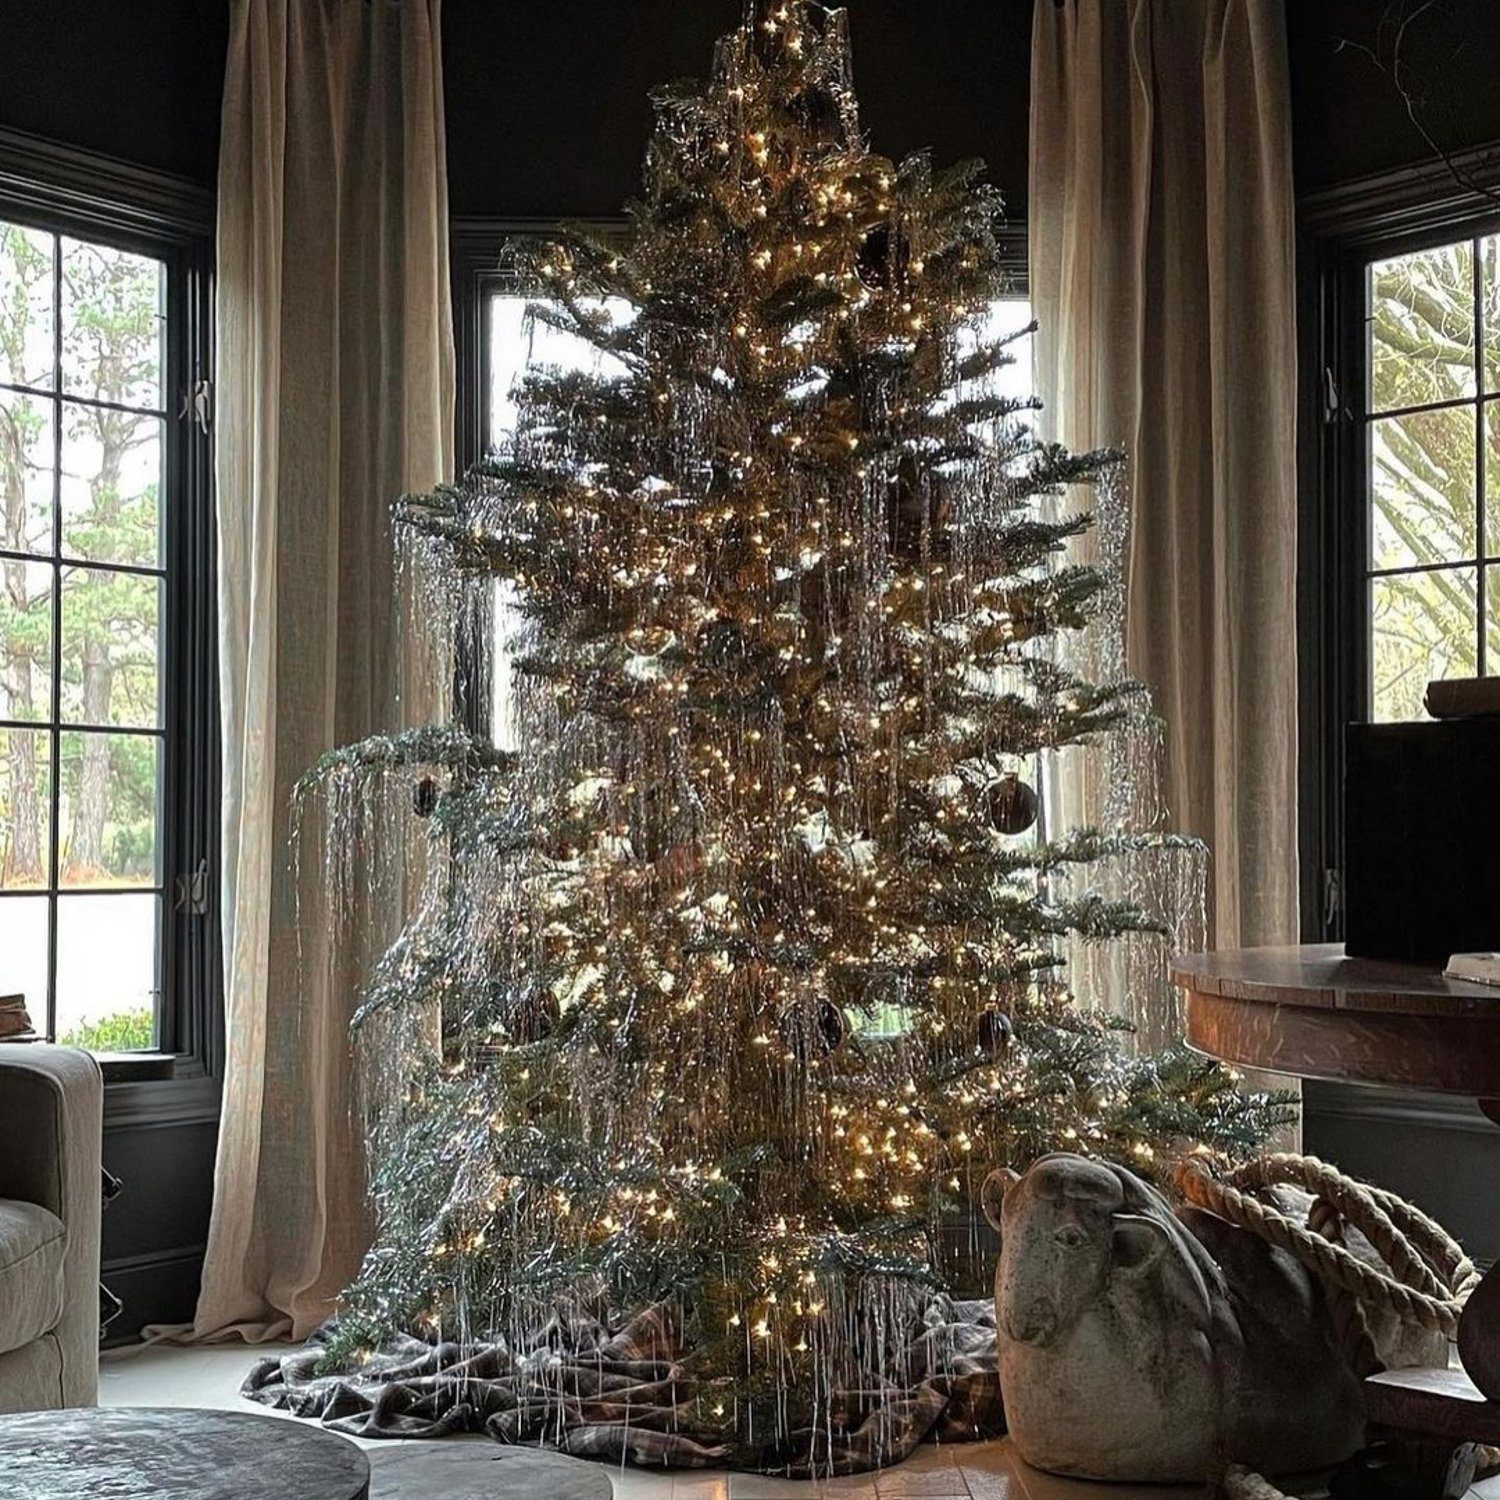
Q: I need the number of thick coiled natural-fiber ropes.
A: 1